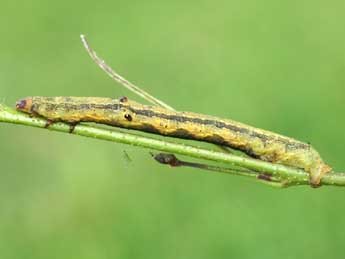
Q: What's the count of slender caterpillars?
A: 1